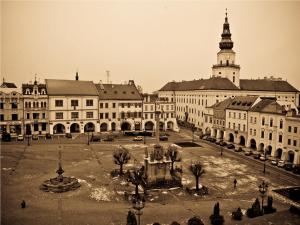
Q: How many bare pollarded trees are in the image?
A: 4